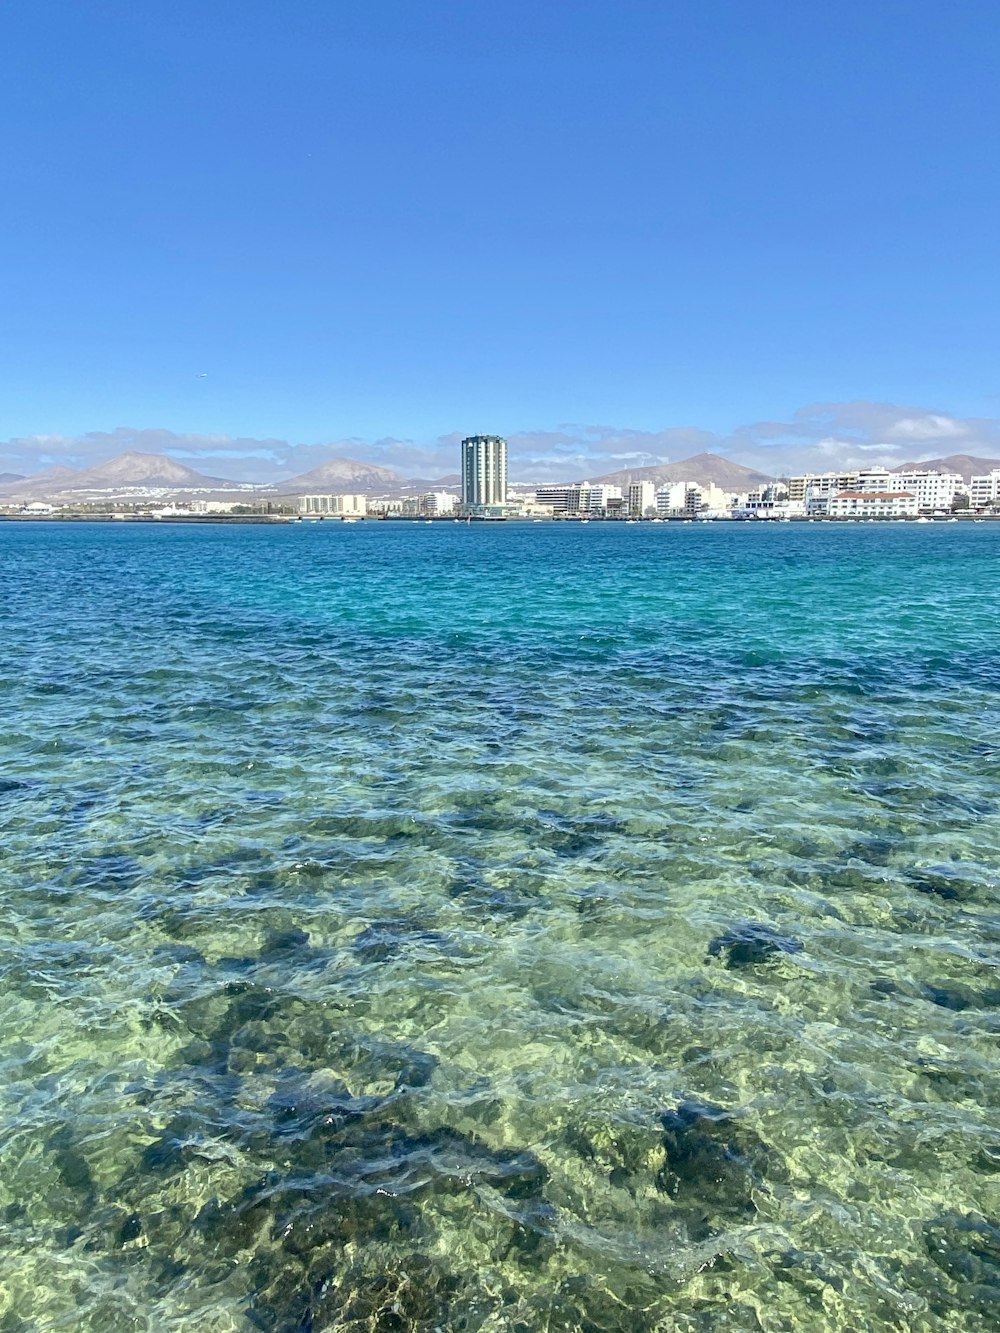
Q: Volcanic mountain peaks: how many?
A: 4